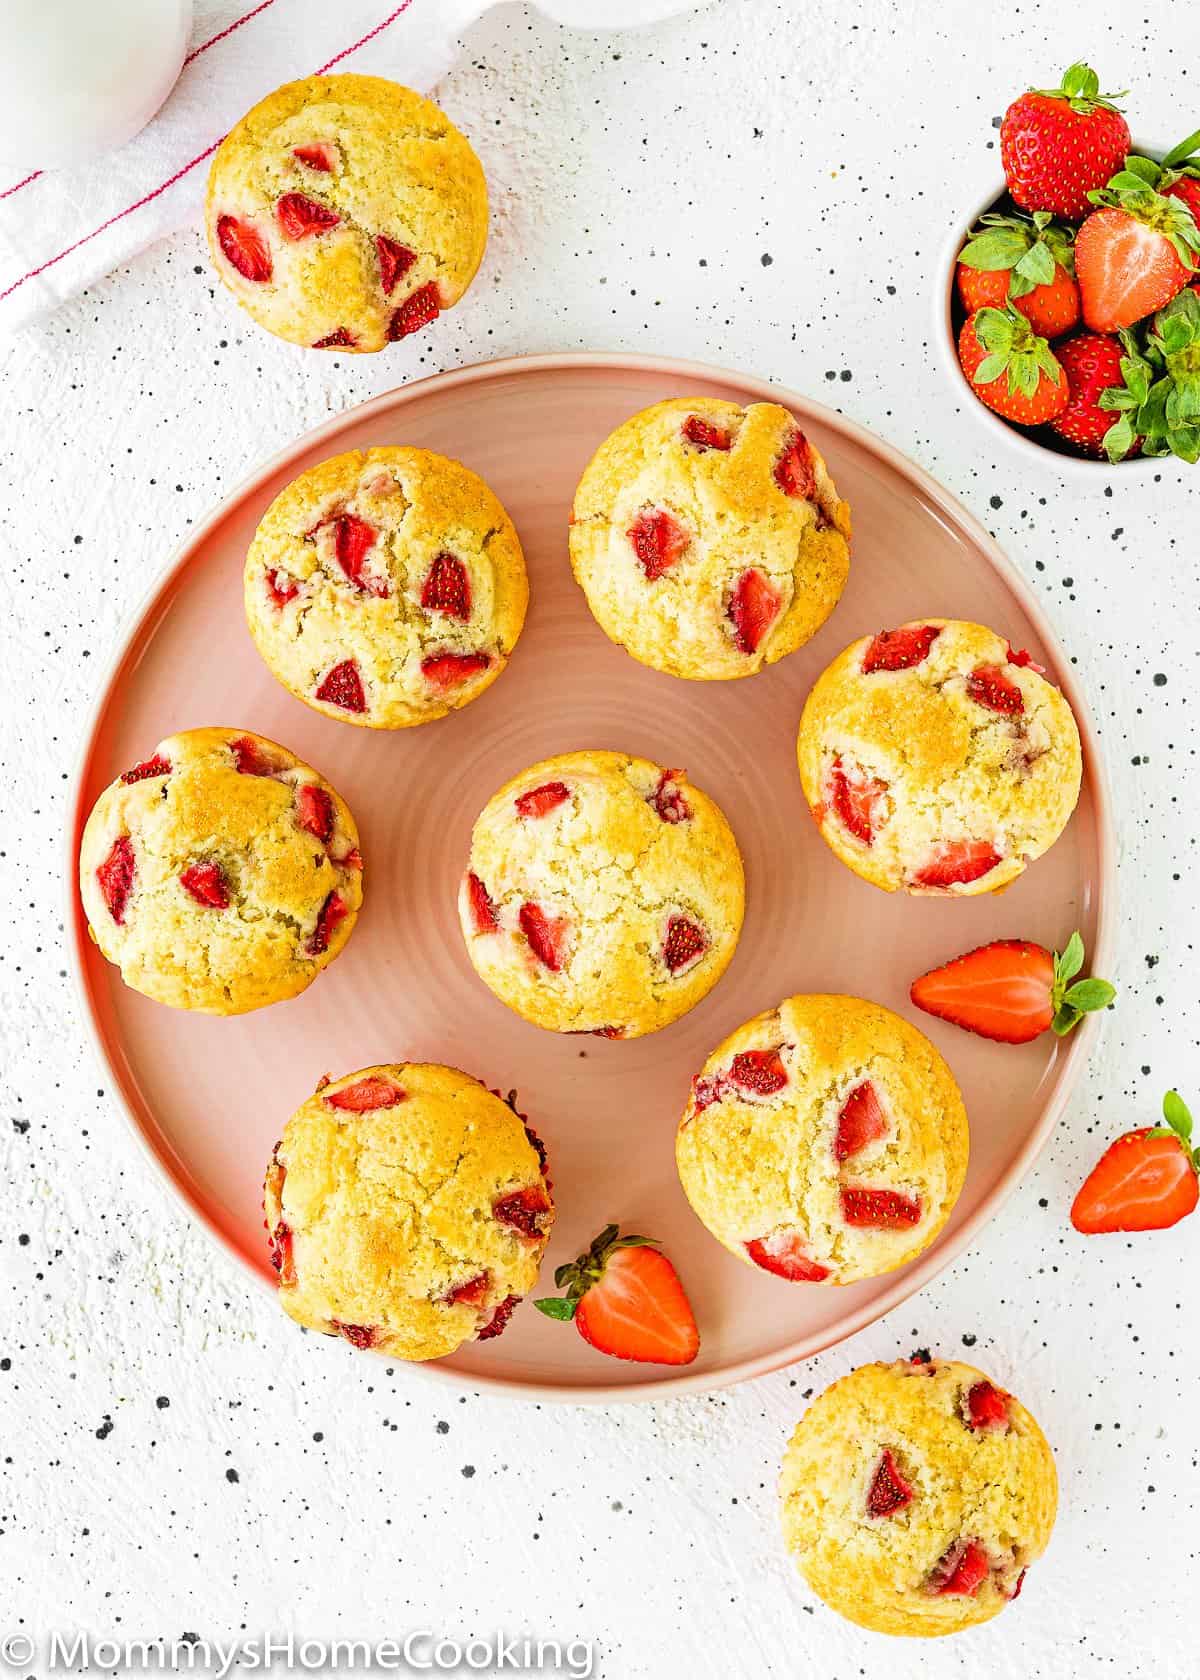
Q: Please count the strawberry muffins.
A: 9